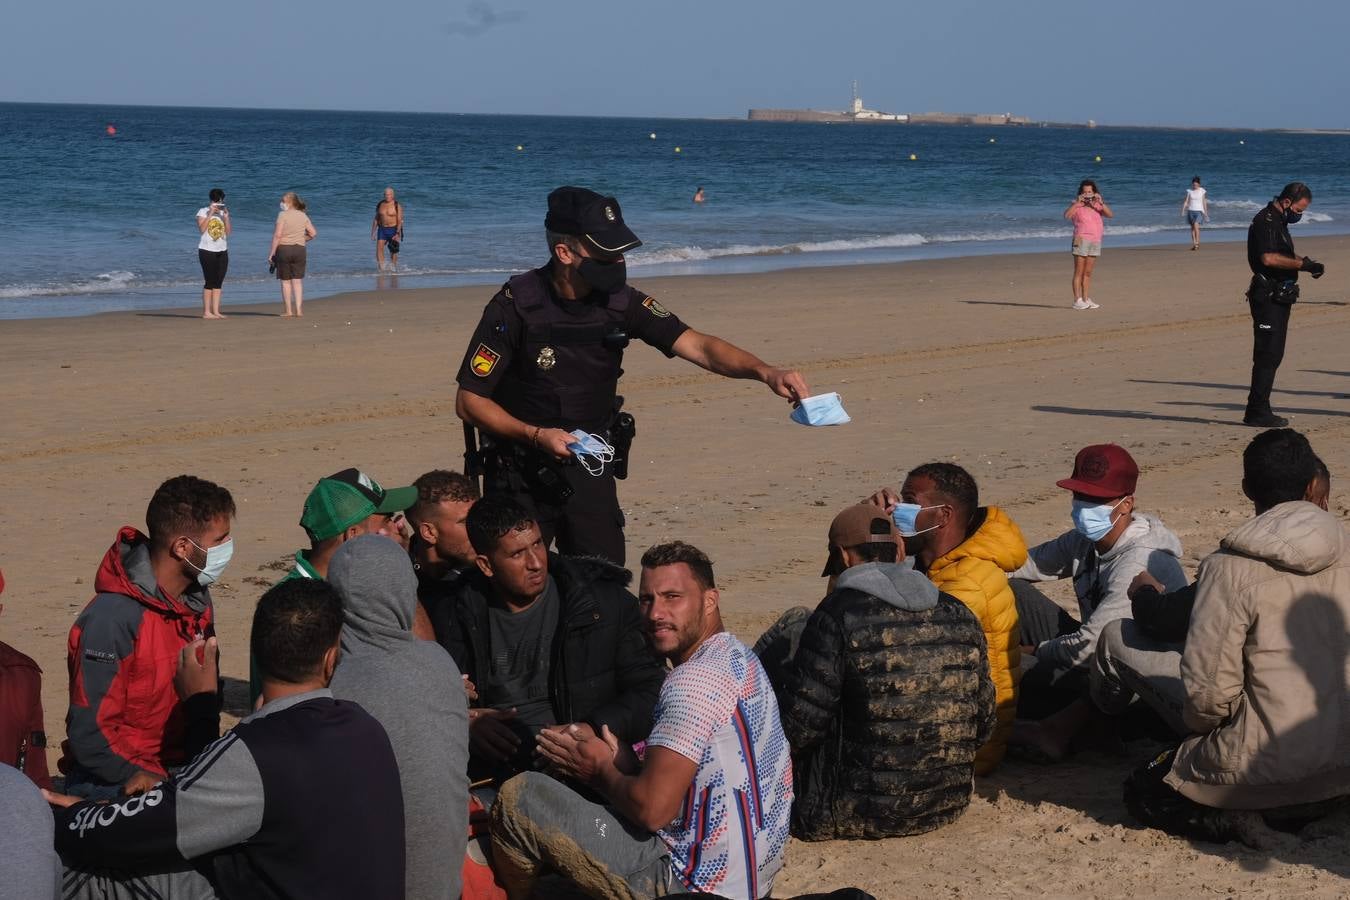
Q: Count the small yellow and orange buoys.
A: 8